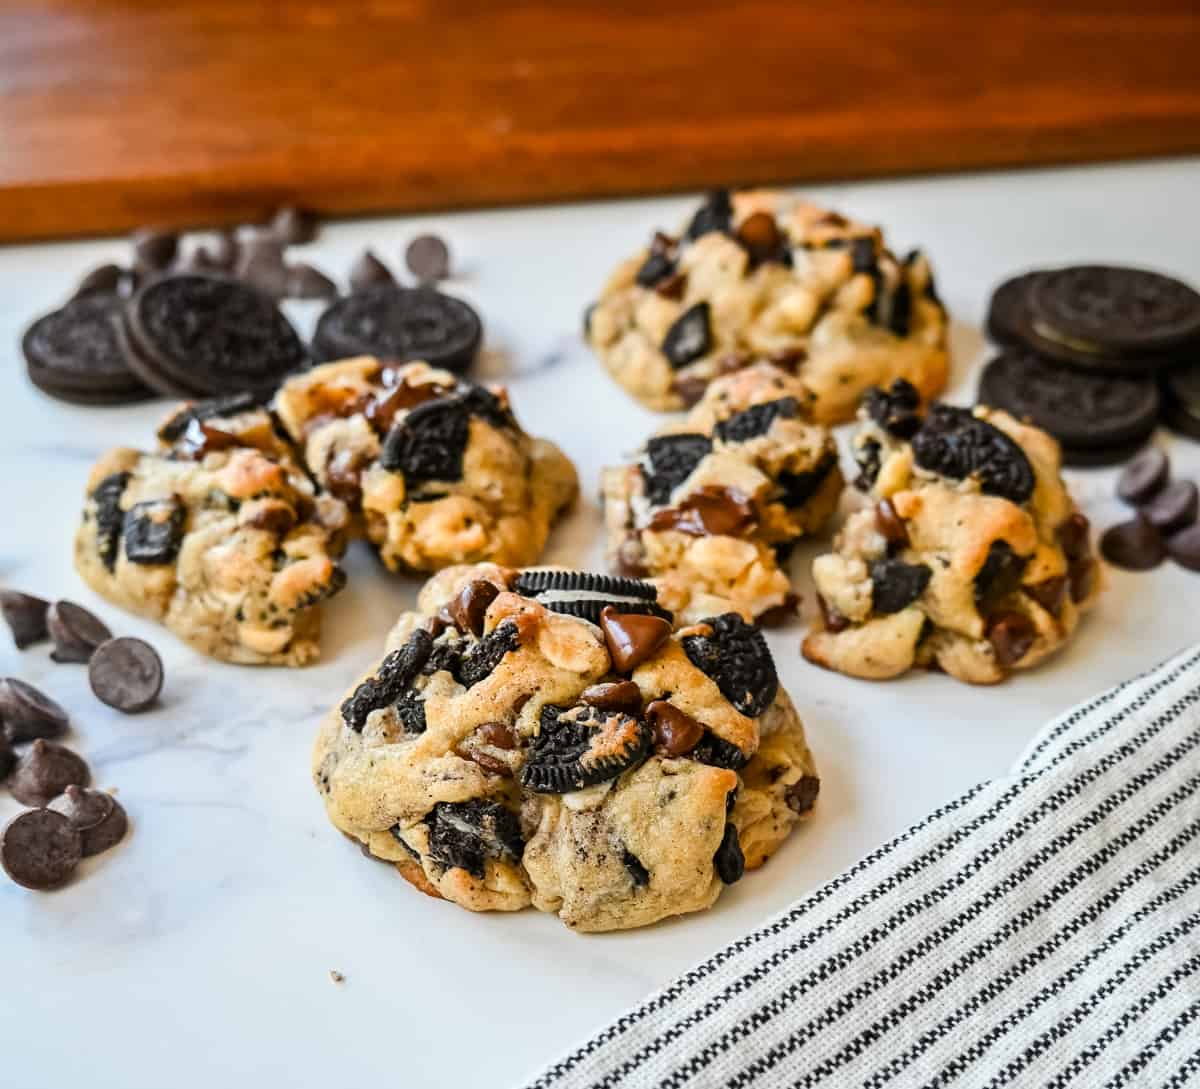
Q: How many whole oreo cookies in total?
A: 7